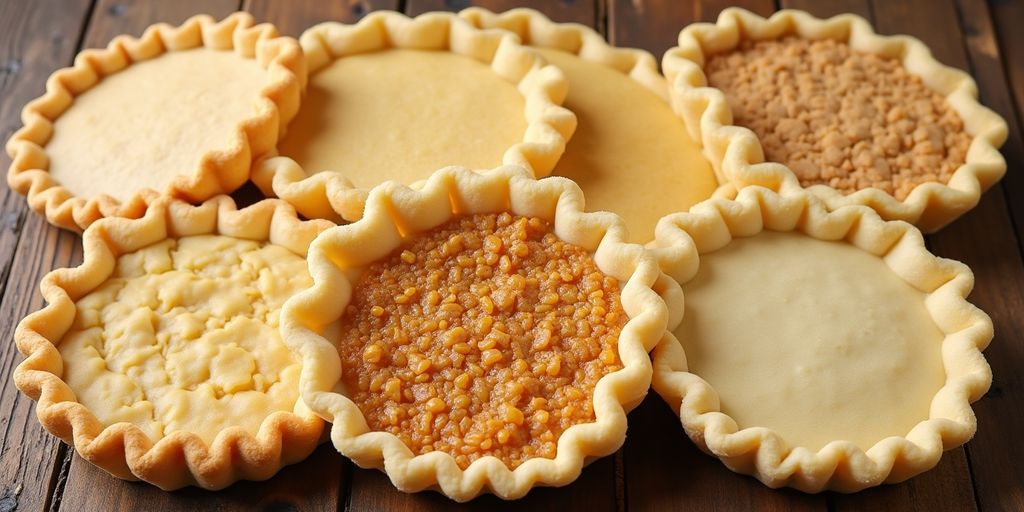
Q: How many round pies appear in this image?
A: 7